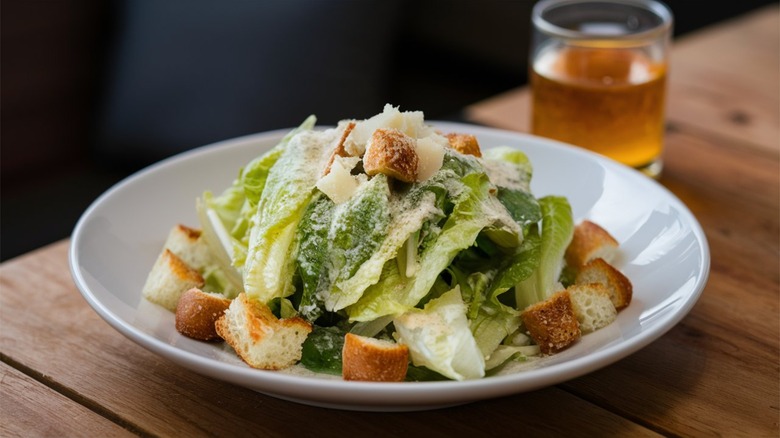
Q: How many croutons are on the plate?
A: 12